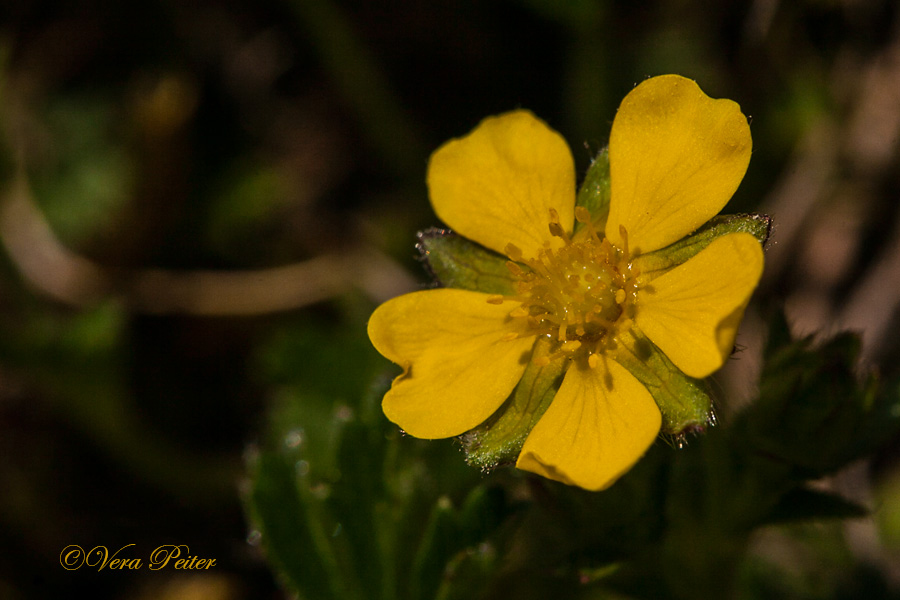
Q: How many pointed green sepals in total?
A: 5